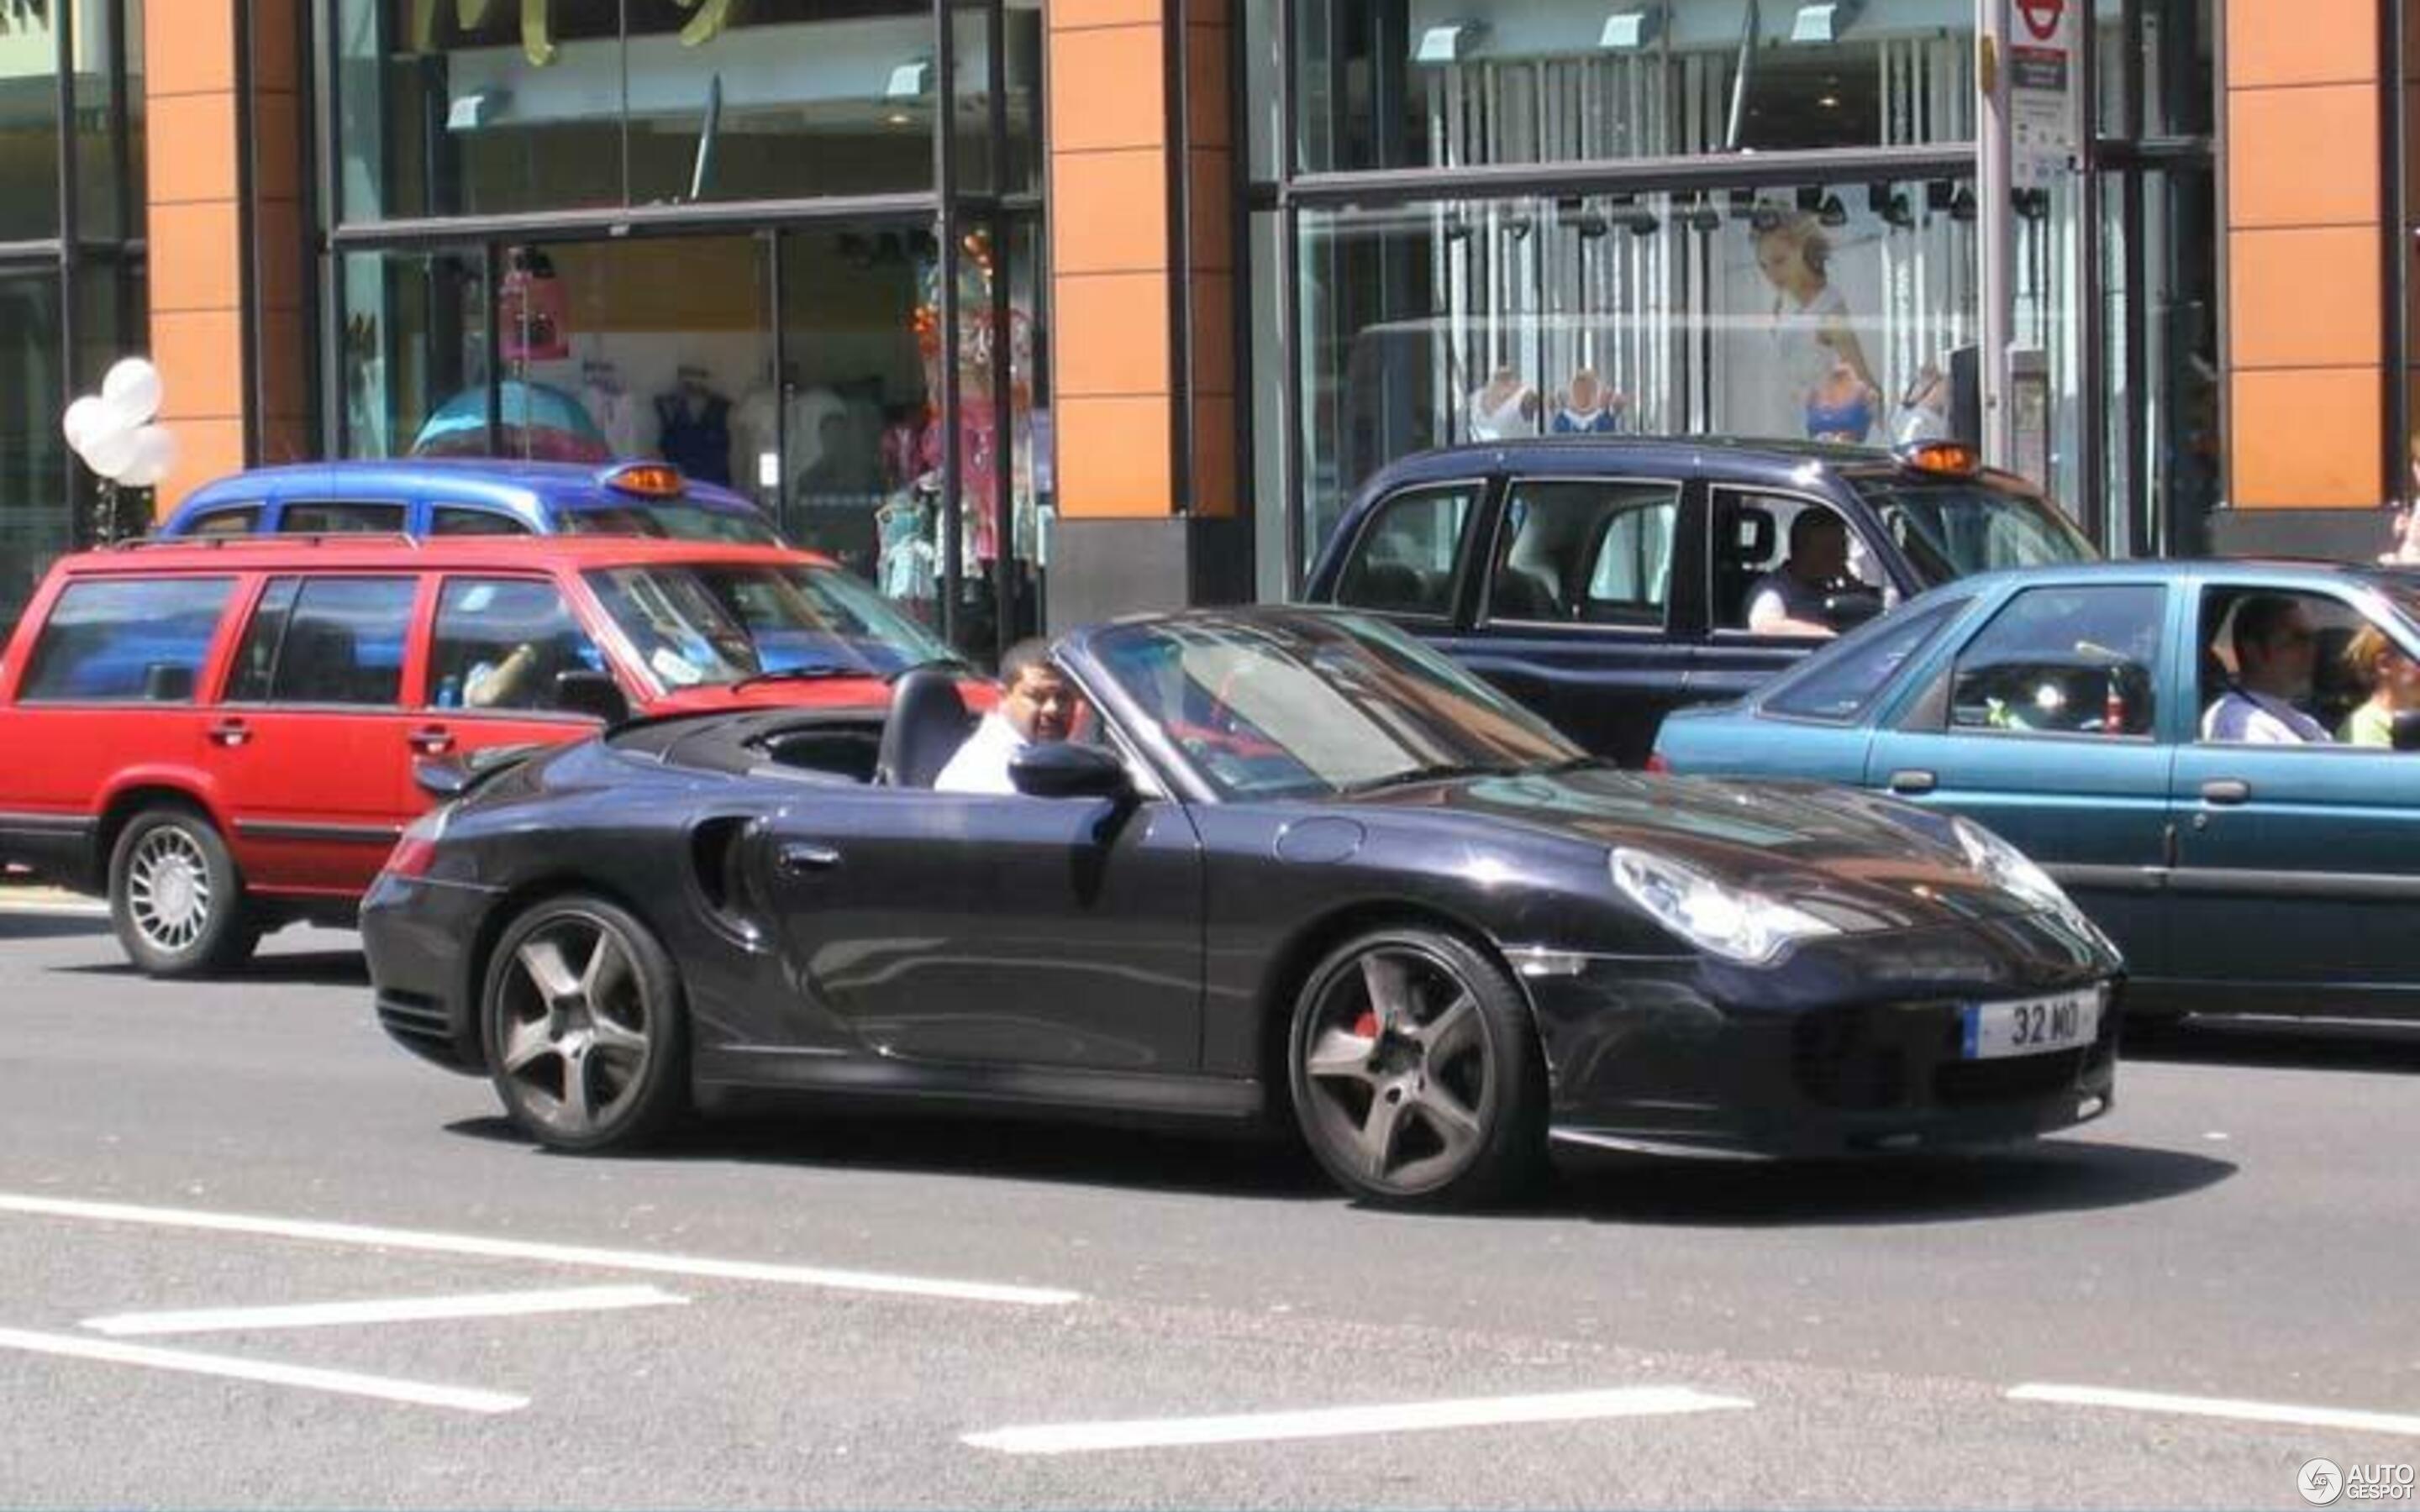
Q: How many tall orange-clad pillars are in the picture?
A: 3